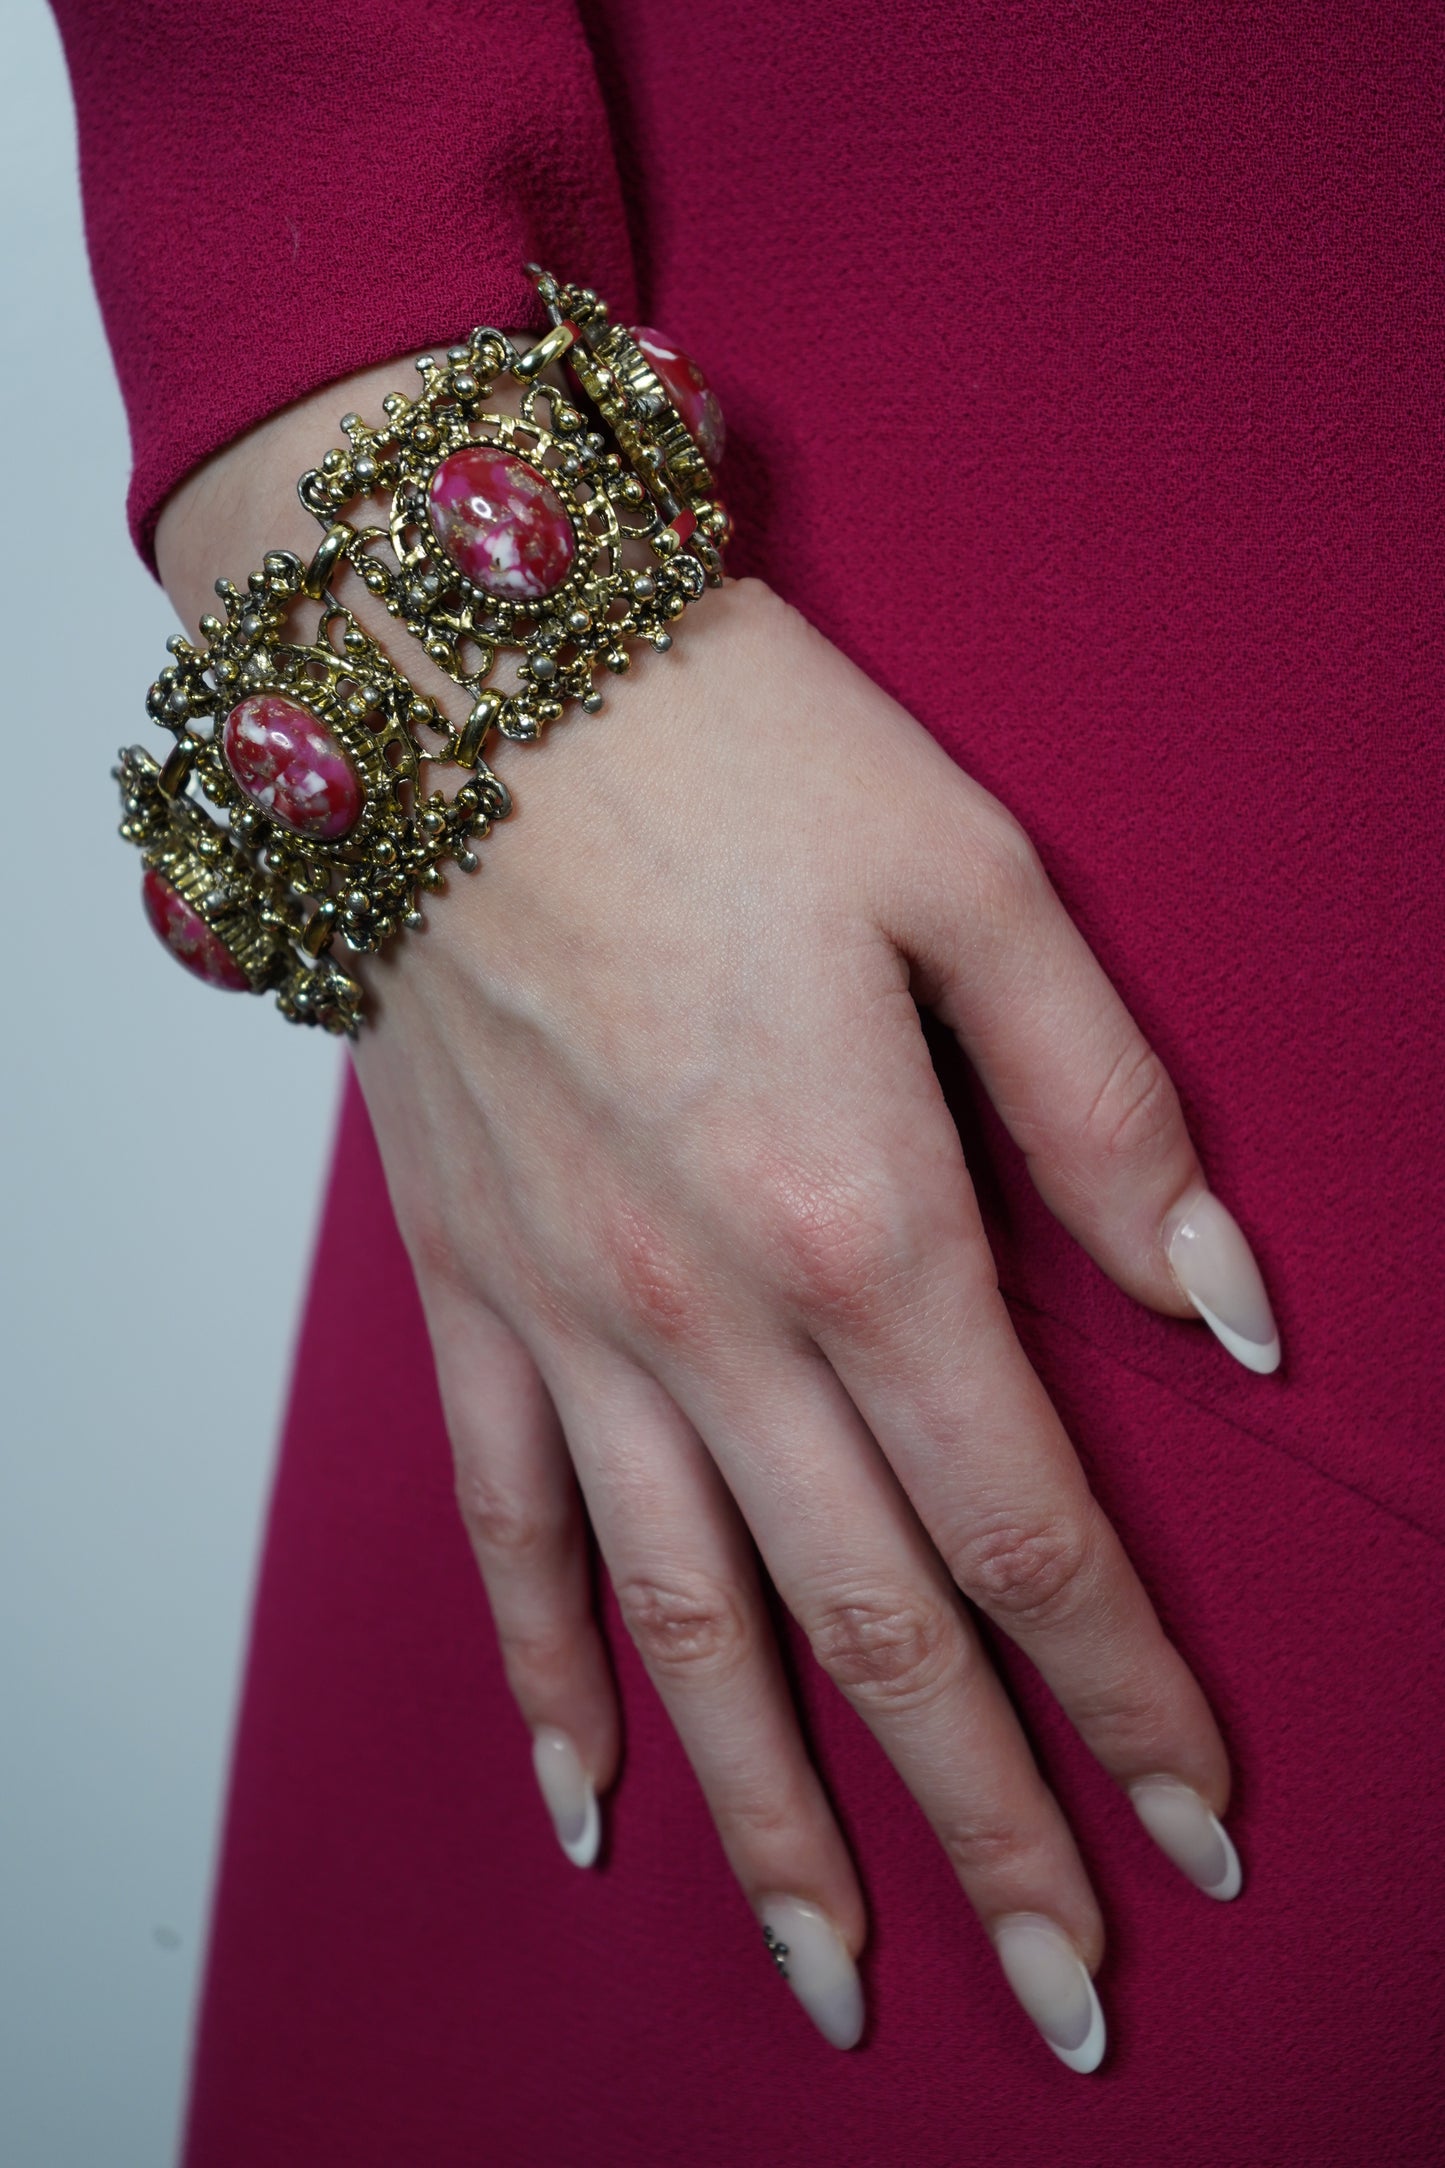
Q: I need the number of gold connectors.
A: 6